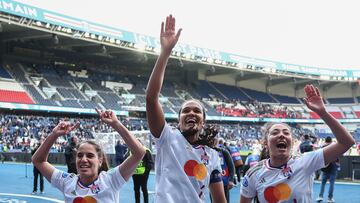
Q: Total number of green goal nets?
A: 0